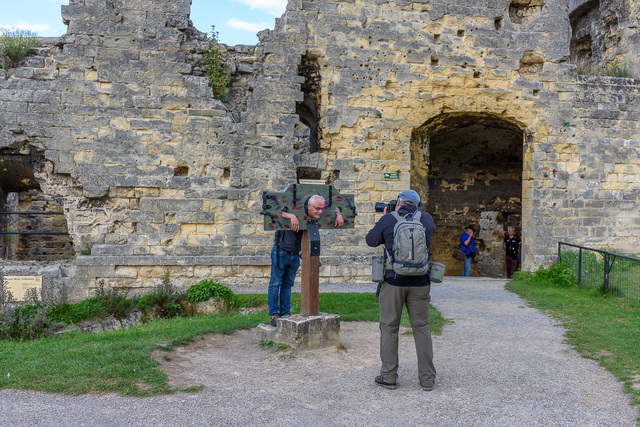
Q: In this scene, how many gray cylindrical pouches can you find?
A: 2